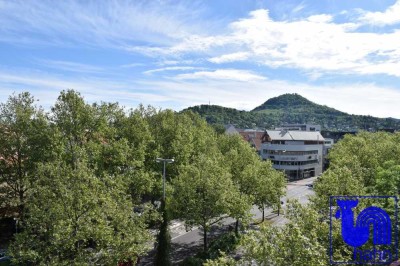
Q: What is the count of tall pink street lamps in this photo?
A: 0